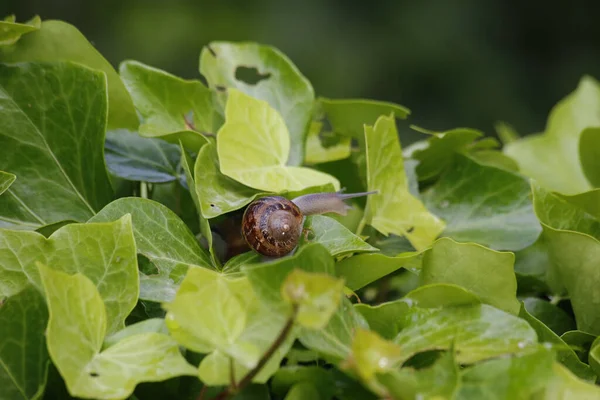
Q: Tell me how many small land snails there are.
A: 1